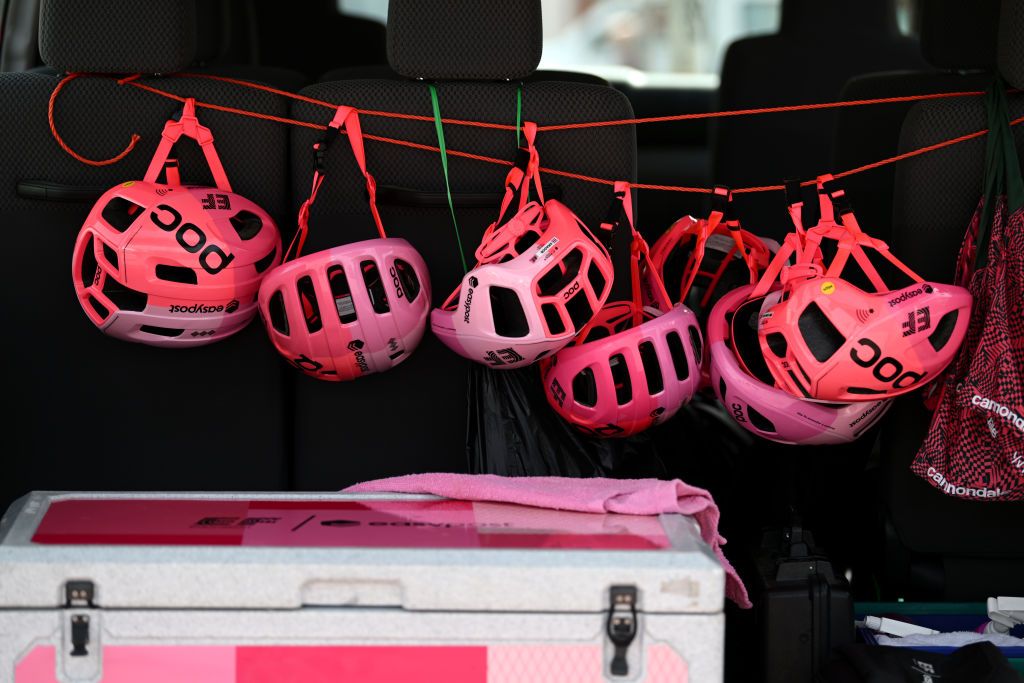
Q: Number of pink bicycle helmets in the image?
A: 7